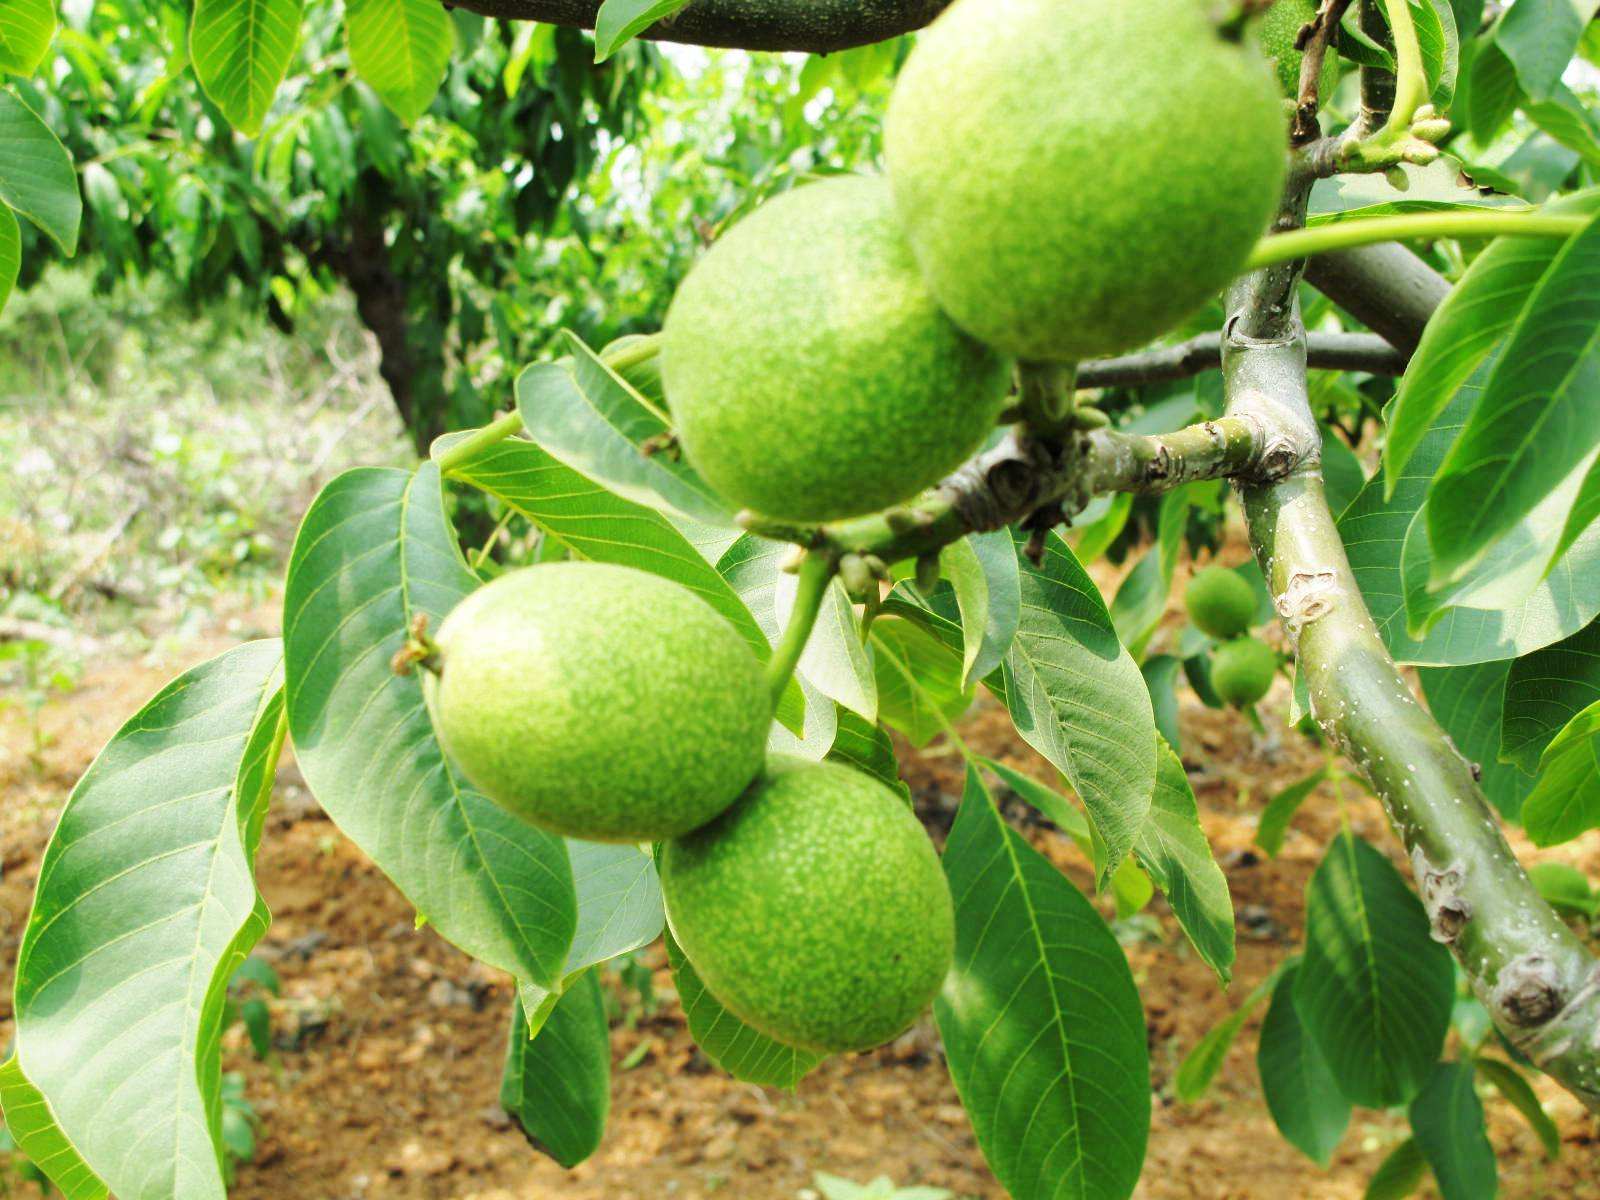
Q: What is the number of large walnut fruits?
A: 4